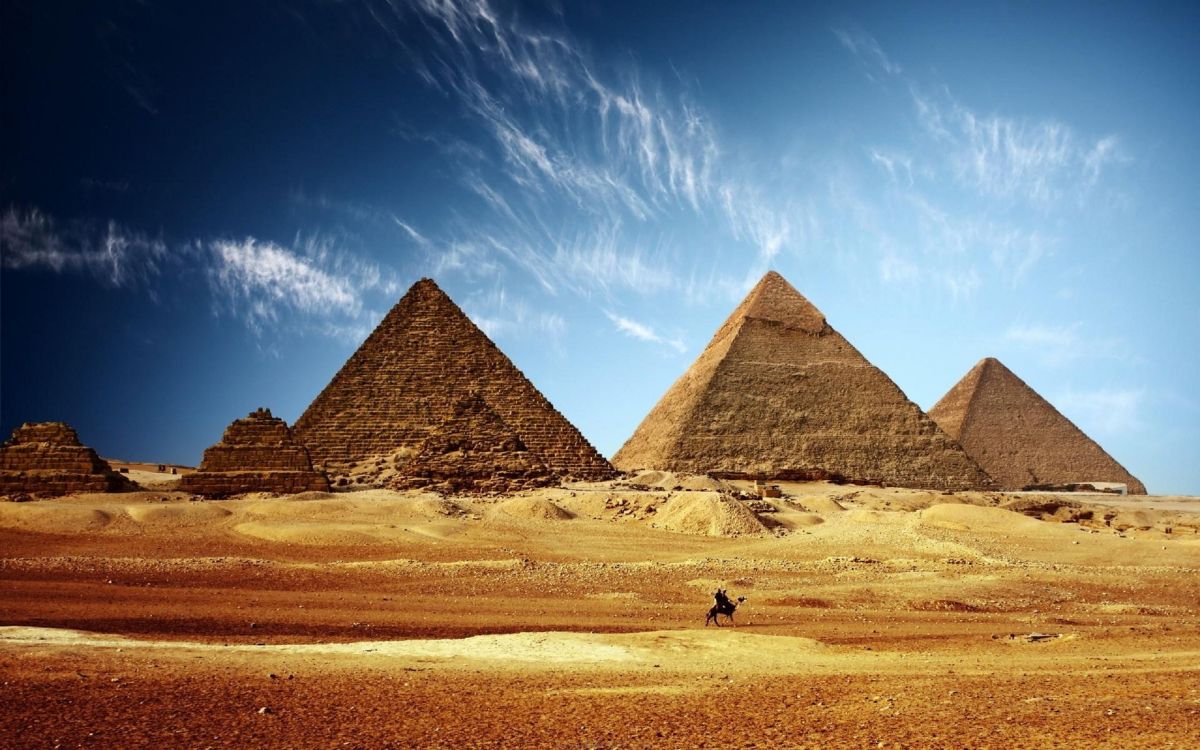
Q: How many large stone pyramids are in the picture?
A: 3